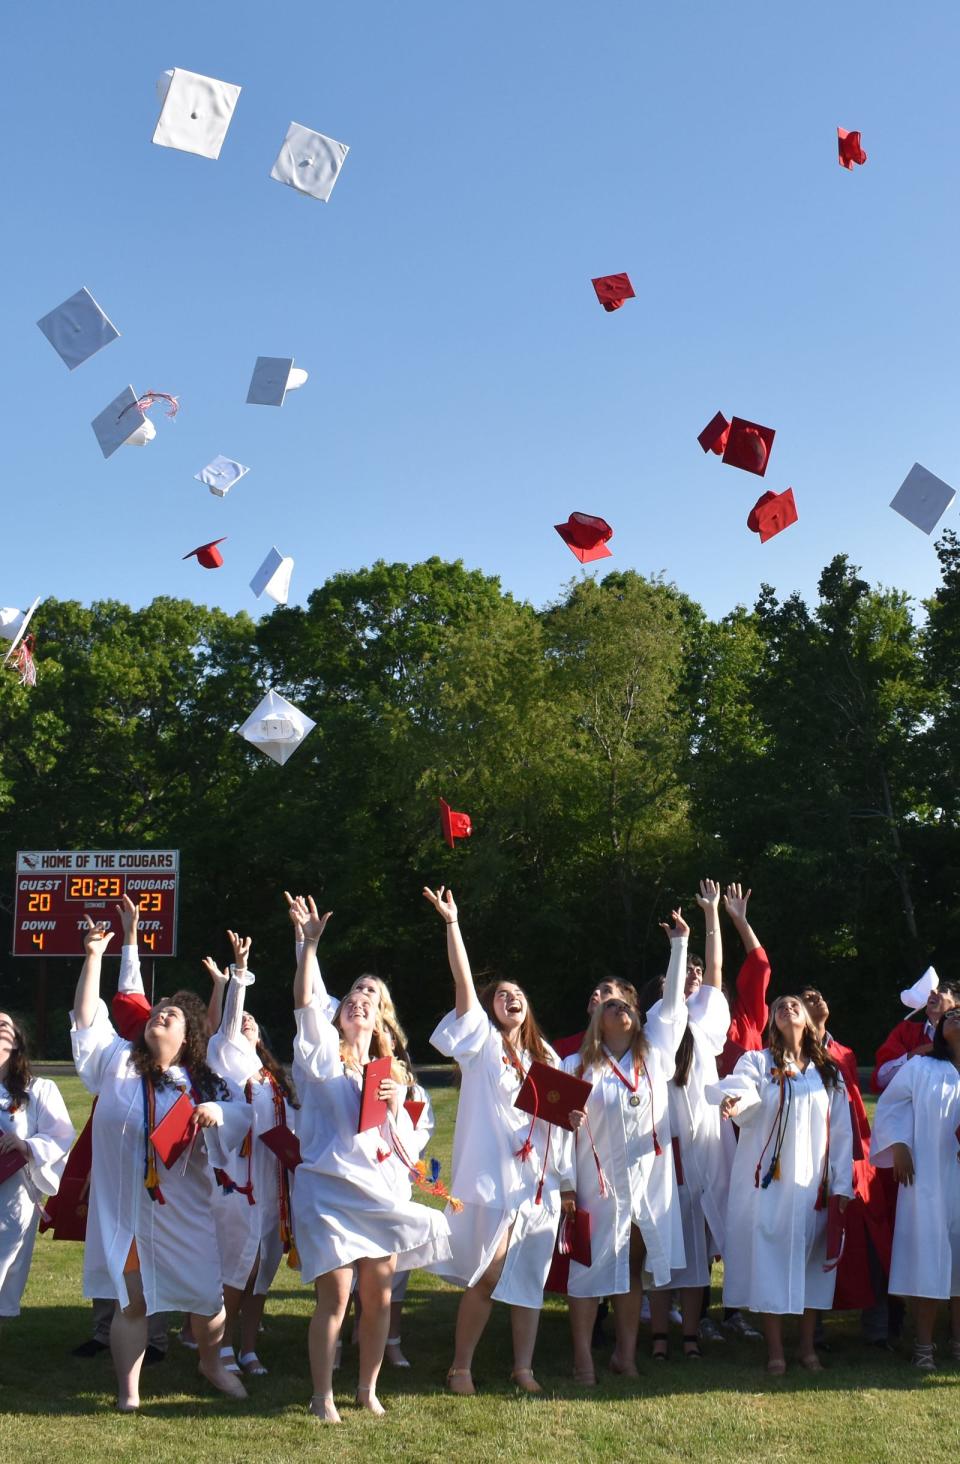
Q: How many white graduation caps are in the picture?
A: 11